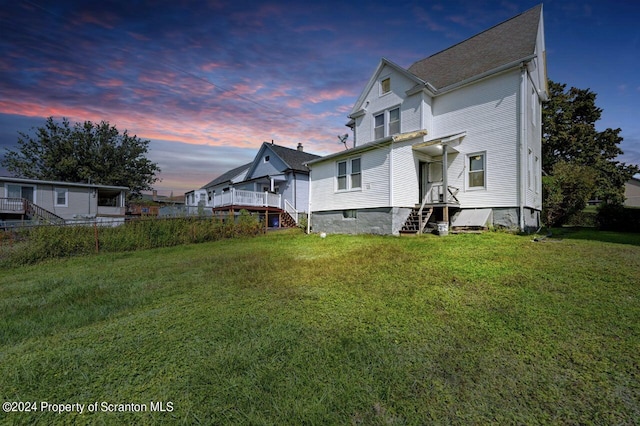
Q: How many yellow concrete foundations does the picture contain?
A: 0